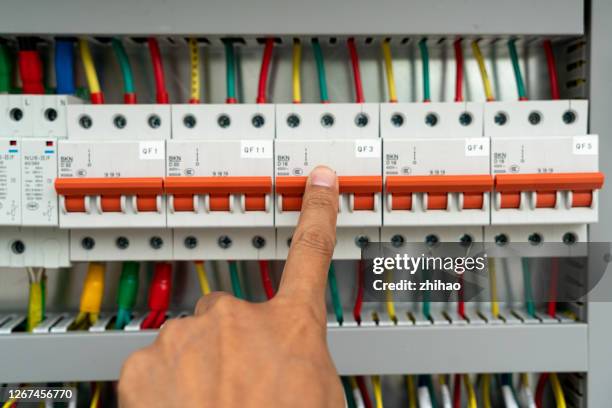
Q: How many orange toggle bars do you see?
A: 5